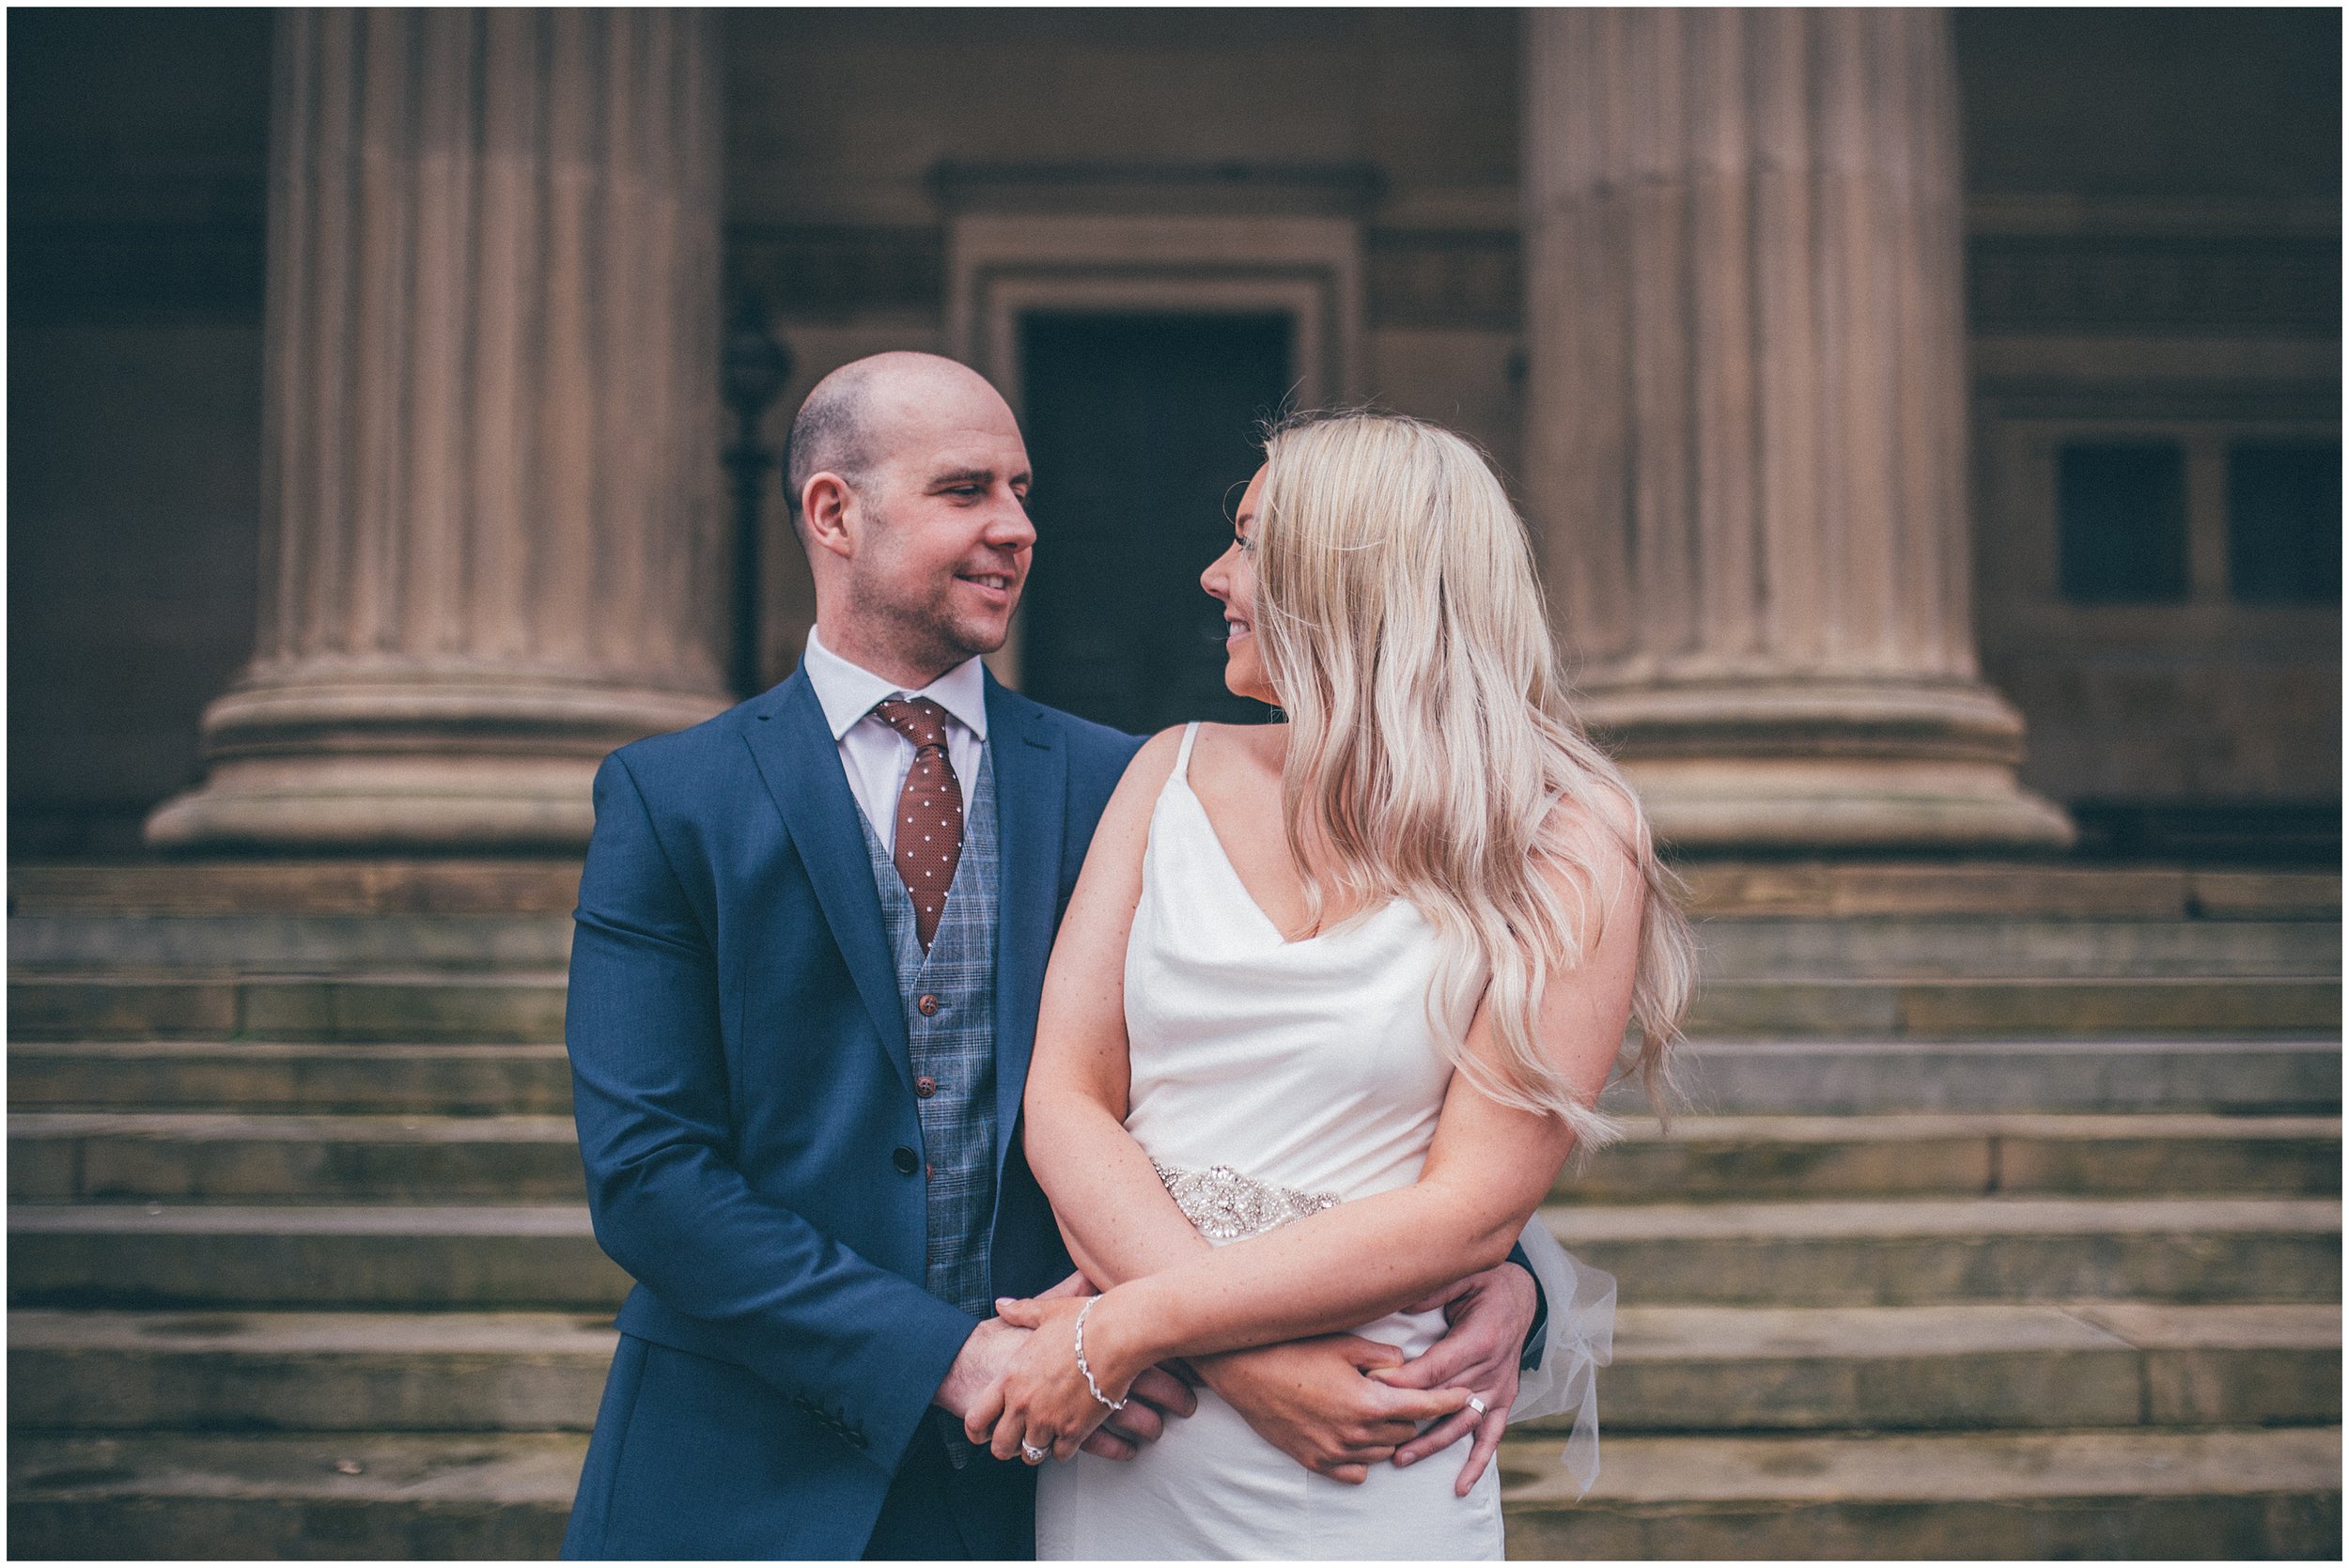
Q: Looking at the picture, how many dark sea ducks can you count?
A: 0